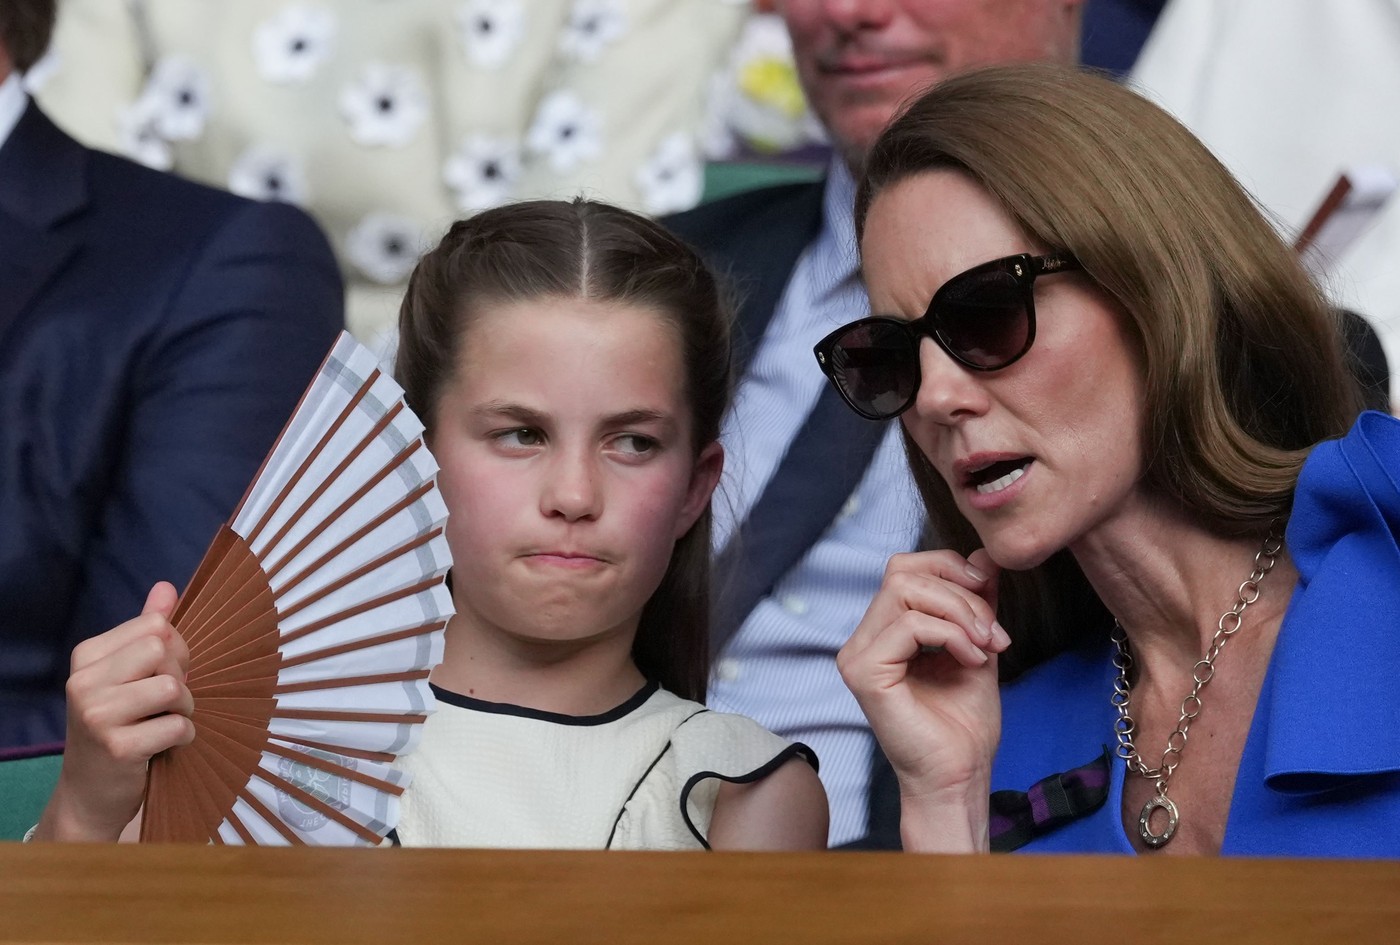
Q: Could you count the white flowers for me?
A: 11